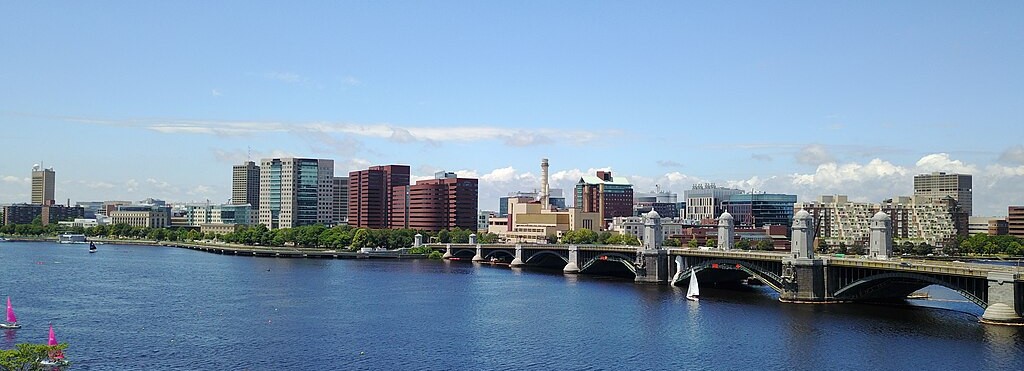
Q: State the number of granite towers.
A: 4